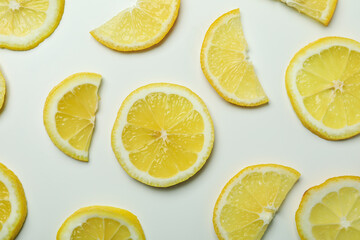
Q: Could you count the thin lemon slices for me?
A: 12